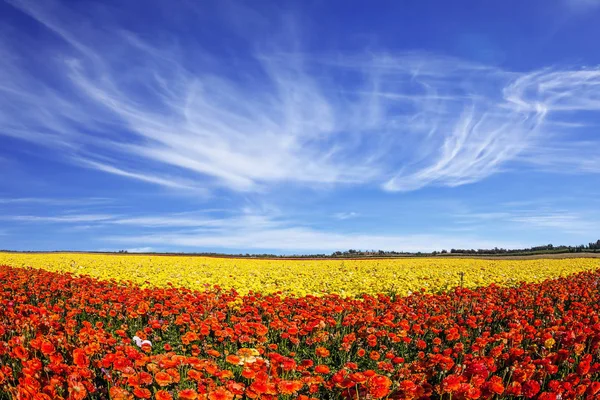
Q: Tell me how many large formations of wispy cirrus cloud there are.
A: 2